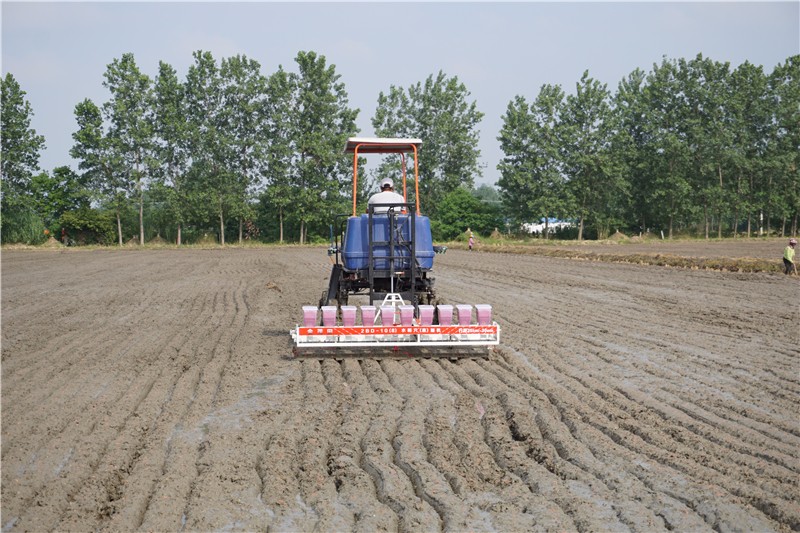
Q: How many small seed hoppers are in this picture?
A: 10